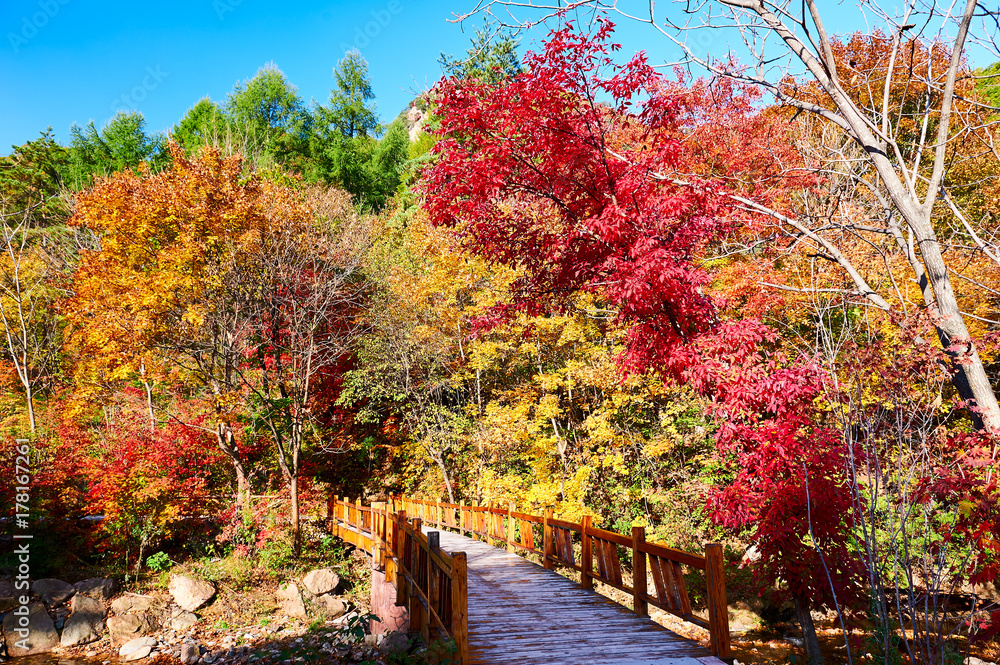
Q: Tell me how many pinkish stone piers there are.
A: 1